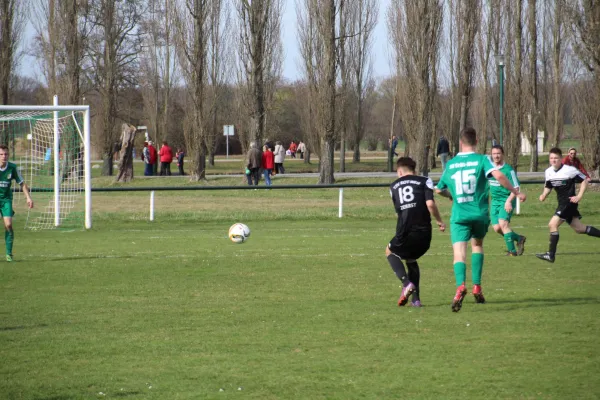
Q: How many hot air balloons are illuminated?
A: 0